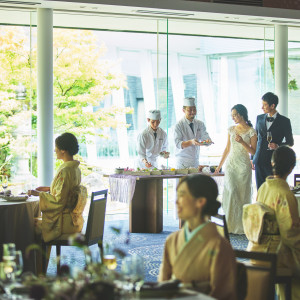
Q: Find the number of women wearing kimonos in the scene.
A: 3